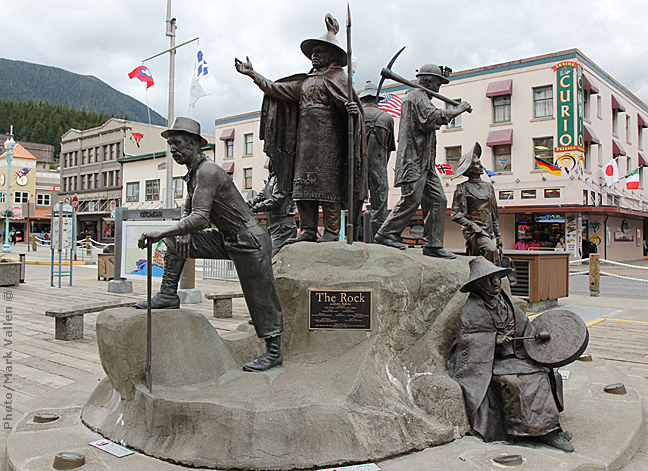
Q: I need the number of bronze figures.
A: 7